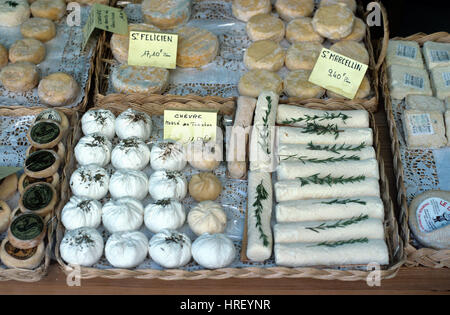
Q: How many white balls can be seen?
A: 15